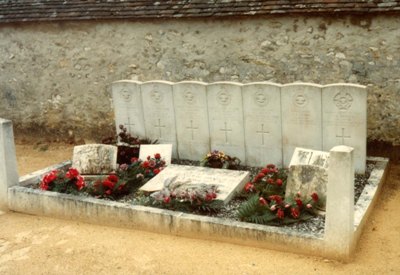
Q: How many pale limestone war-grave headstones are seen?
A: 7